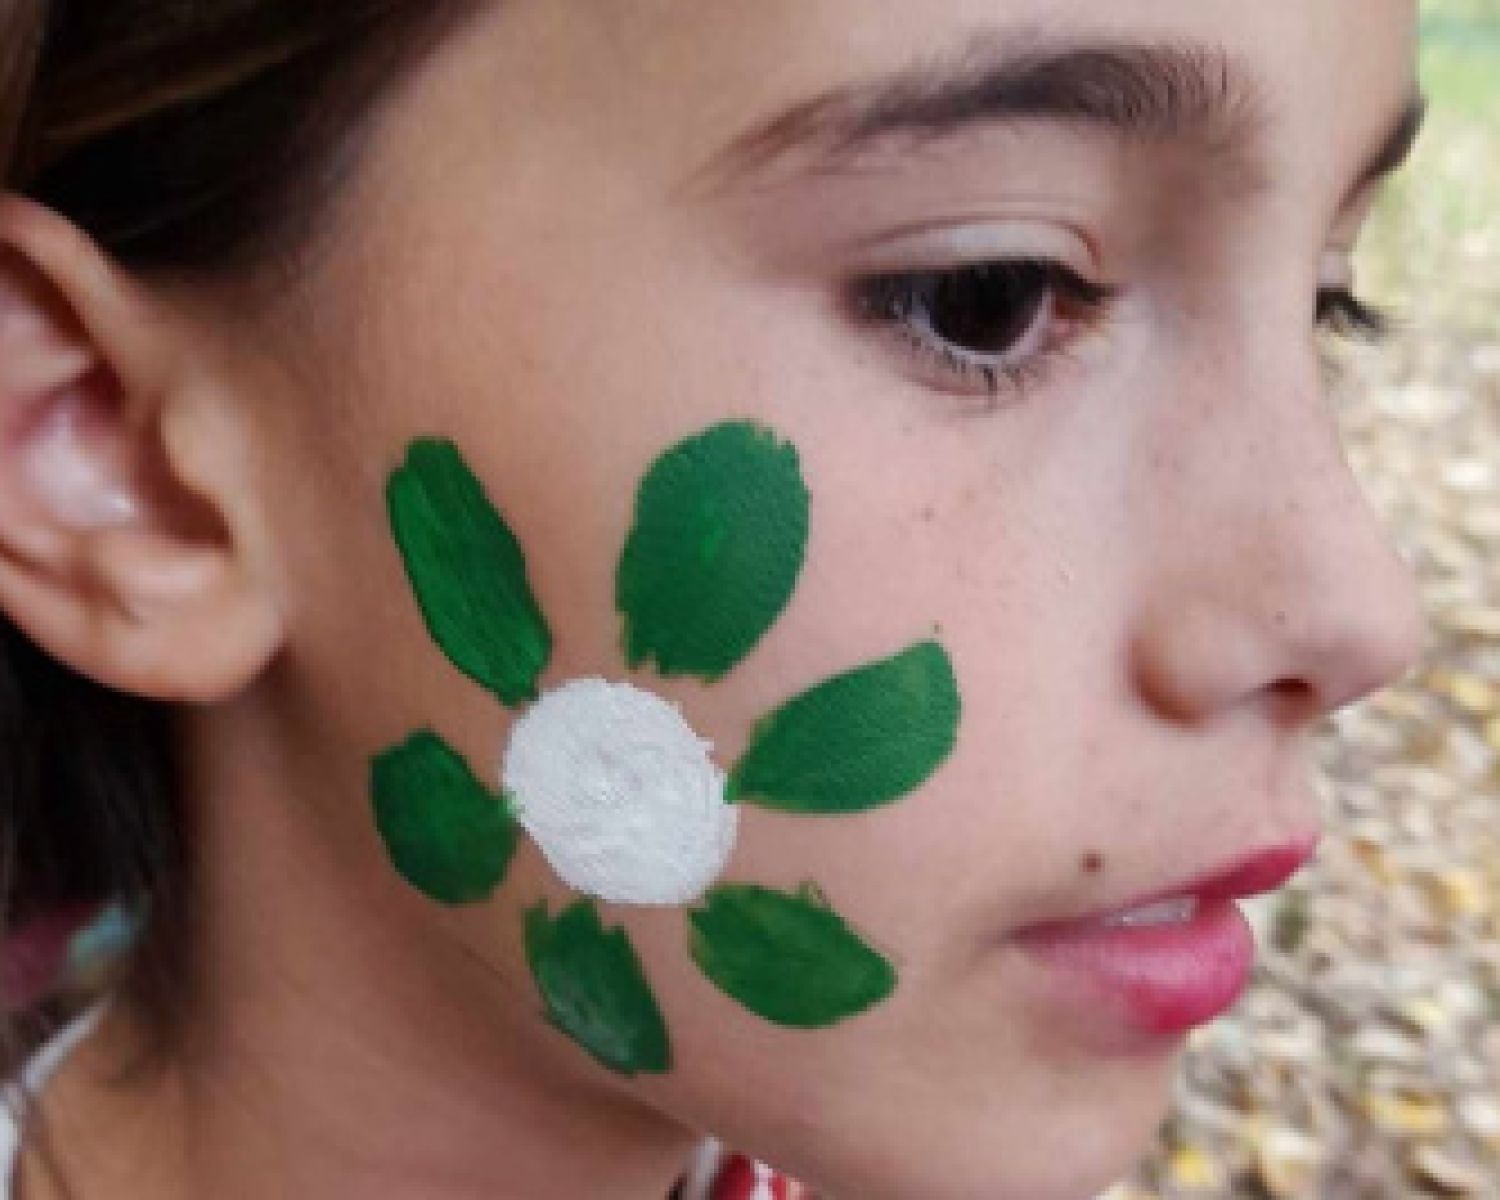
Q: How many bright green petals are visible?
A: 6